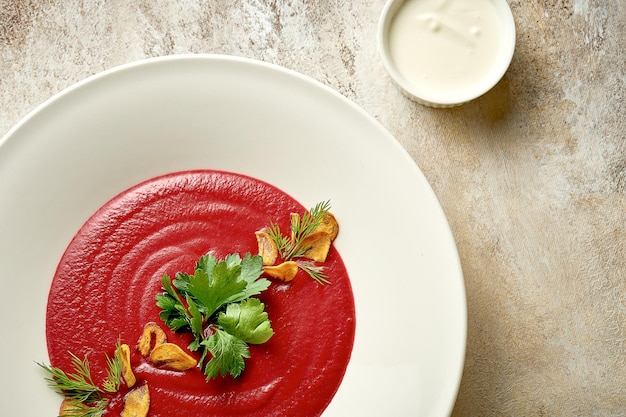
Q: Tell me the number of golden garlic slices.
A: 10